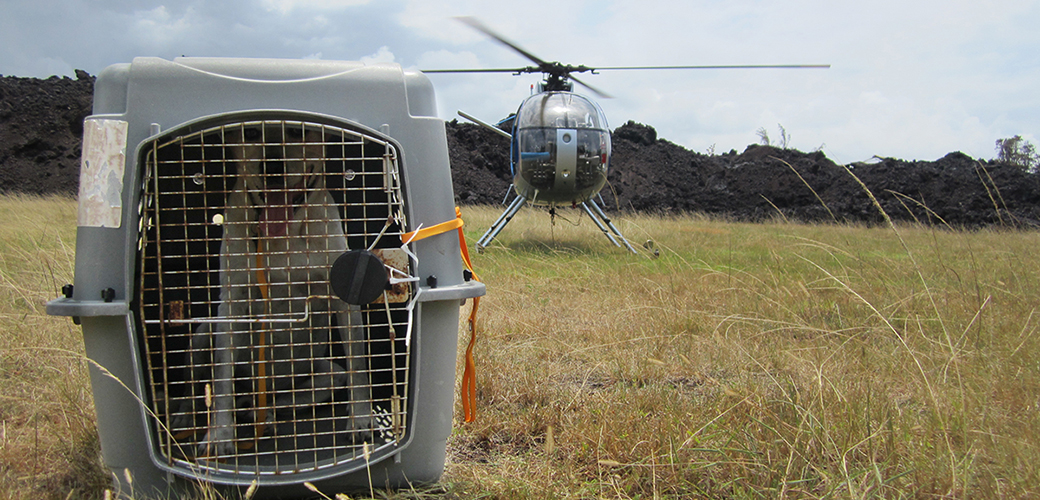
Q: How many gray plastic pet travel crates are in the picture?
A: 1